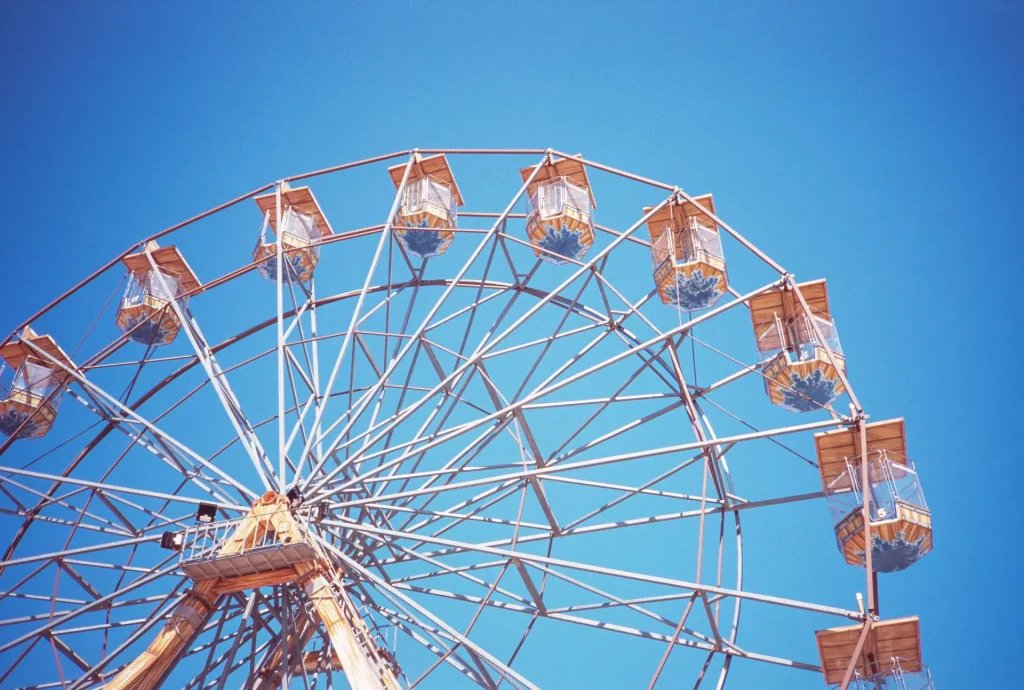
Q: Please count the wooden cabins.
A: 9